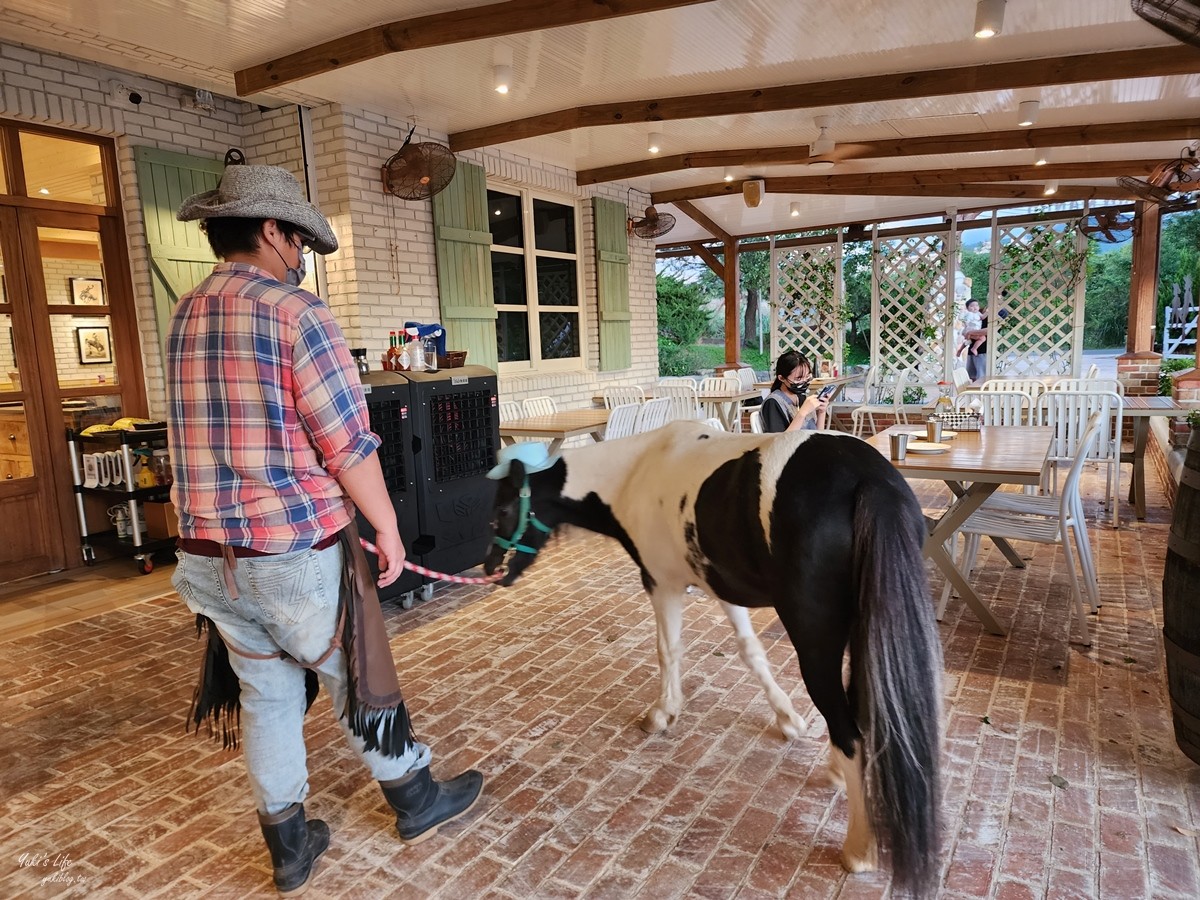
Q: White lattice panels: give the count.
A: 3